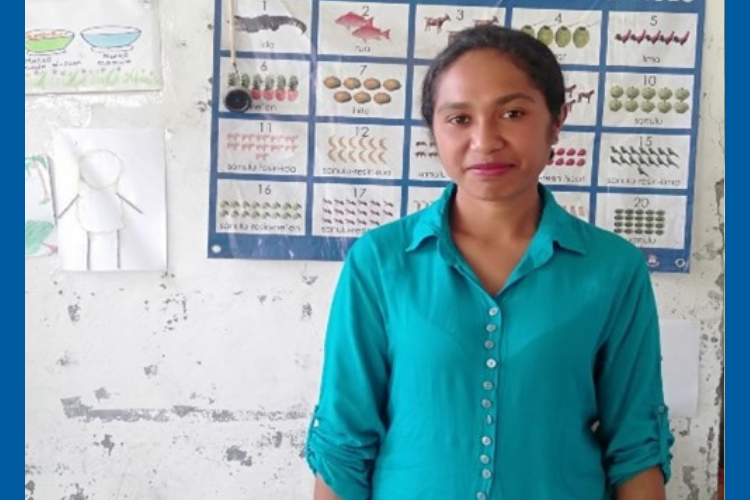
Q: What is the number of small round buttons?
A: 11